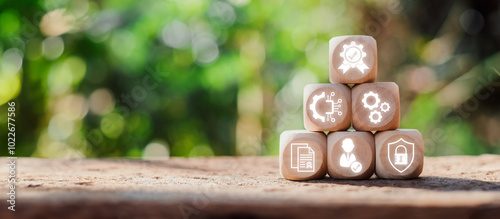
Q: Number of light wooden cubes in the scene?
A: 6